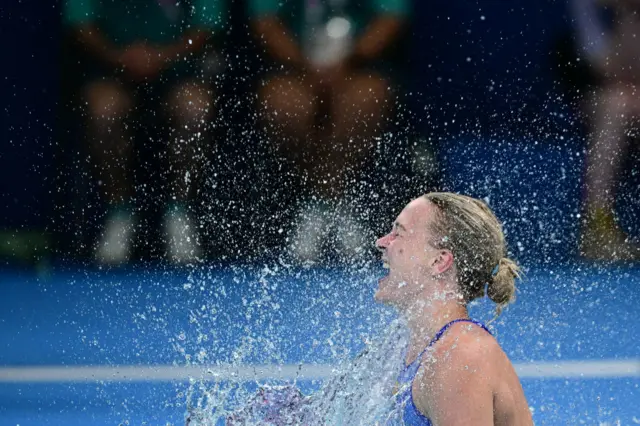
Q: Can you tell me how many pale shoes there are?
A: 4